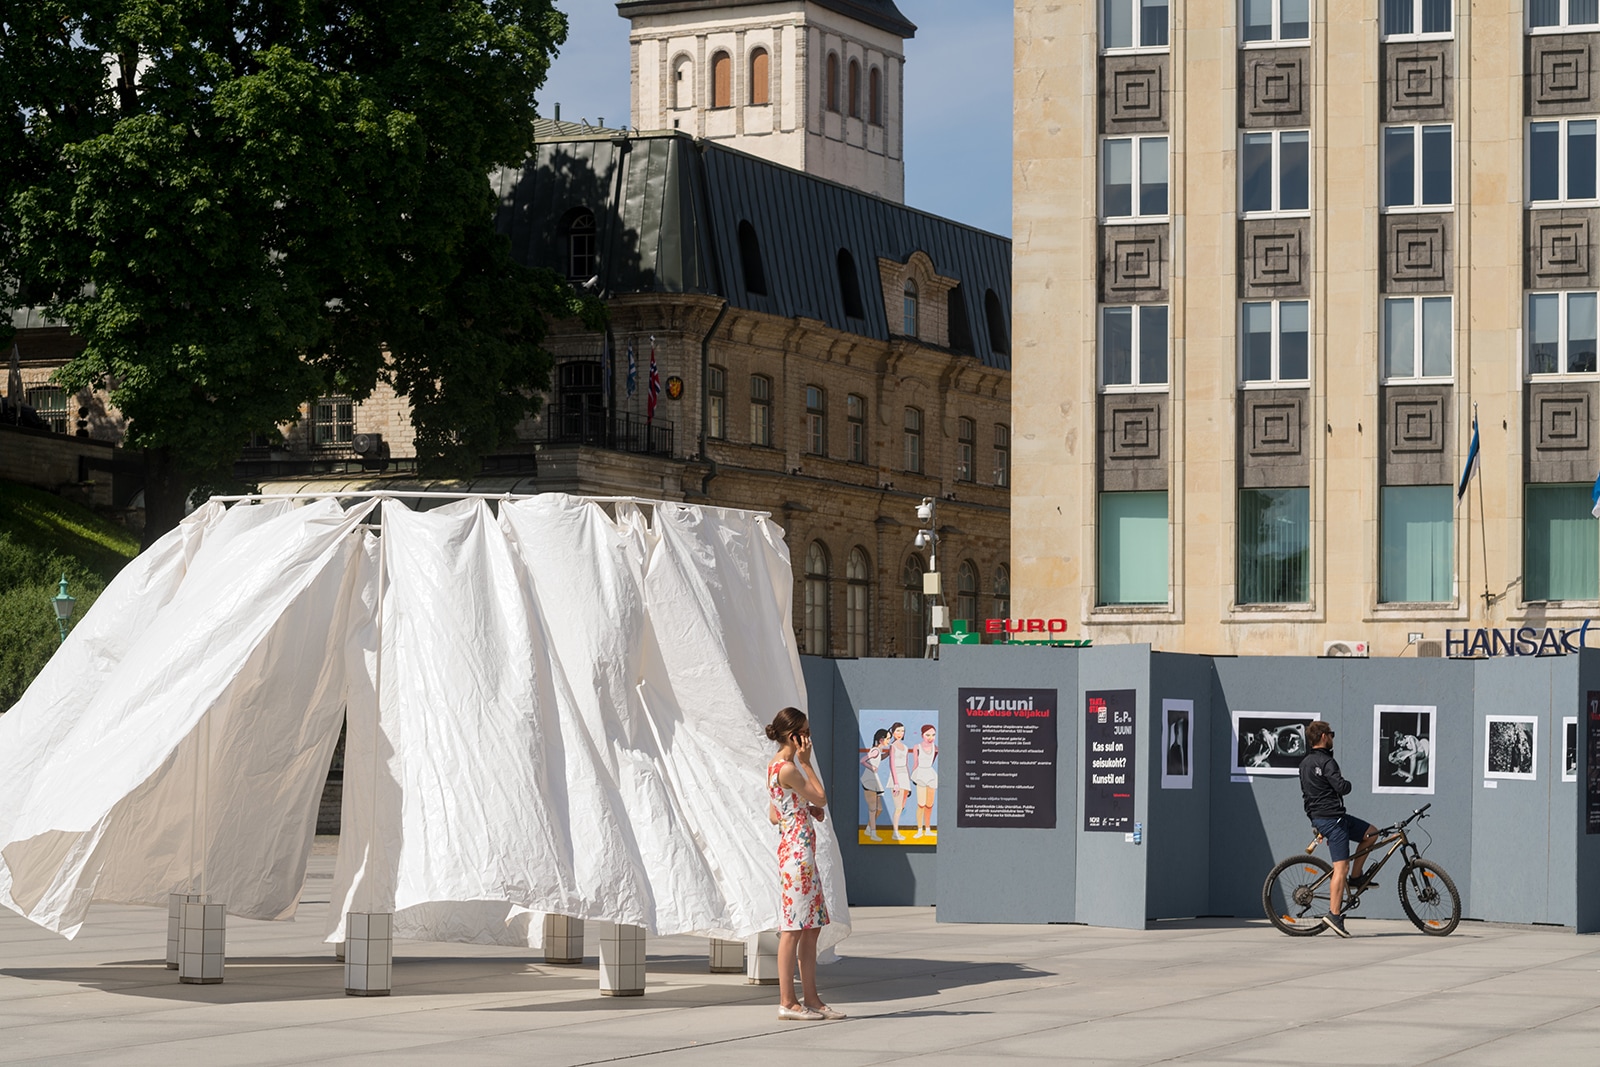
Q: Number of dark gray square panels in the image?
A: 12